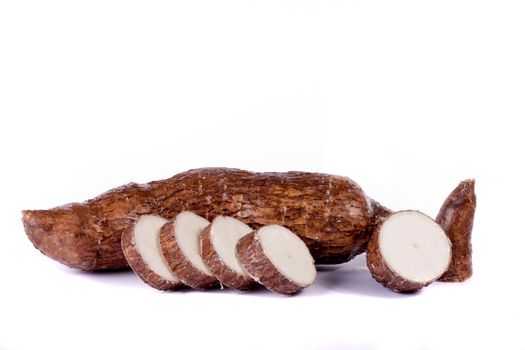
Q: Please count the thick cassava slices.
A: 5